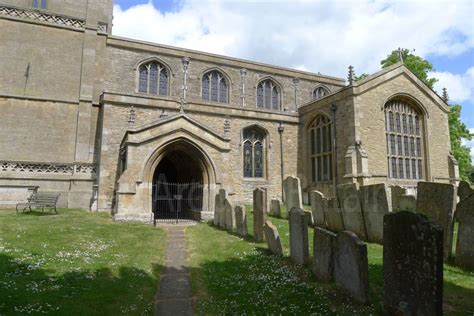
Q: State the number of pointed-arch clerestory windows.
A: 4